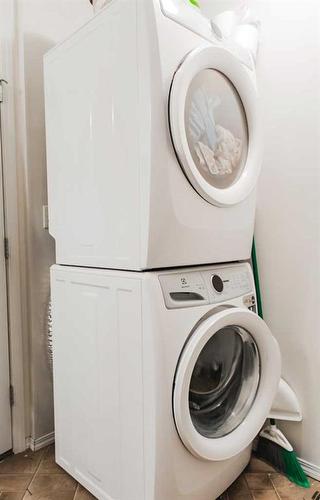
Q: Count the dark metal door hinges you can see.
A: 2